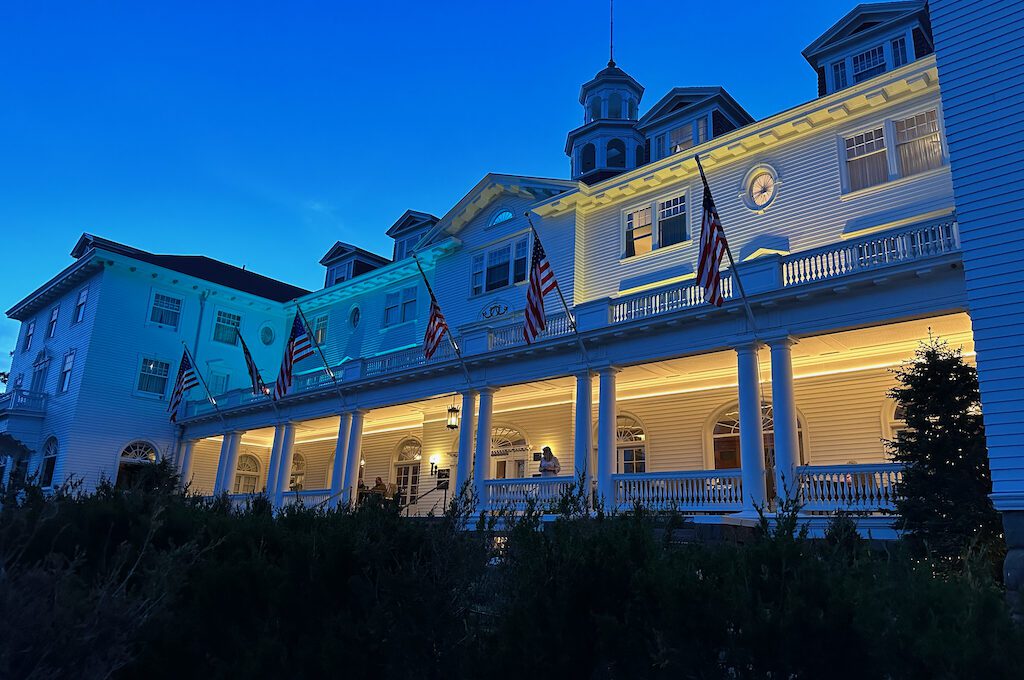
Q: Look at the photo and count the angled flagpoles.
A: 6